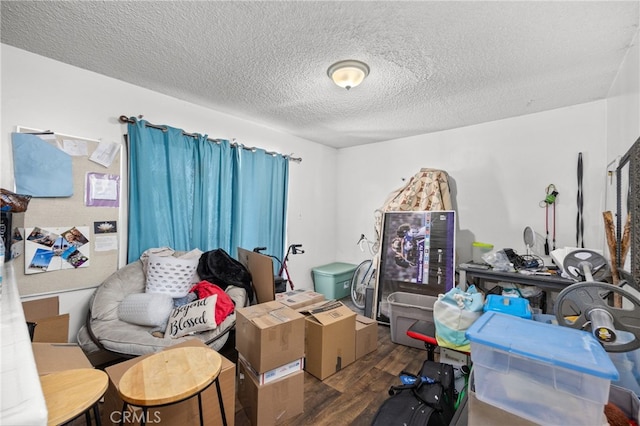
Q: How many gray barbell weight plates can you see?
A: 2